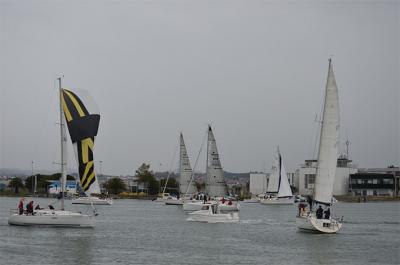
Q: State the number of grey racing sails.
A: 2